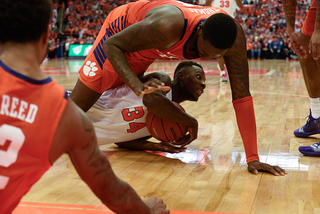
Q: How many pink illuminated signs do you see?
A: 0